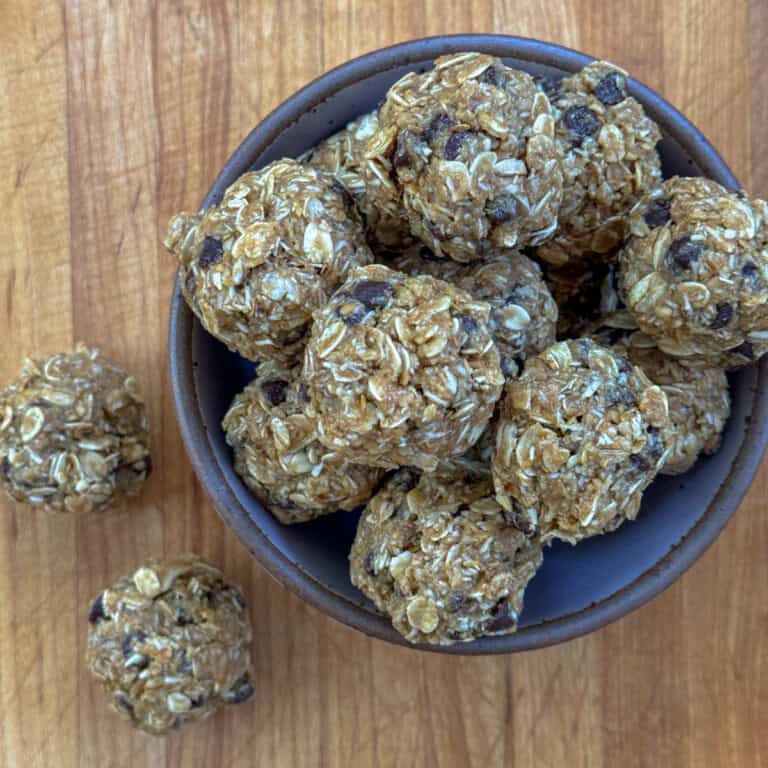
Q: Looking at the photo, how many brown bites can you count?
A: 13